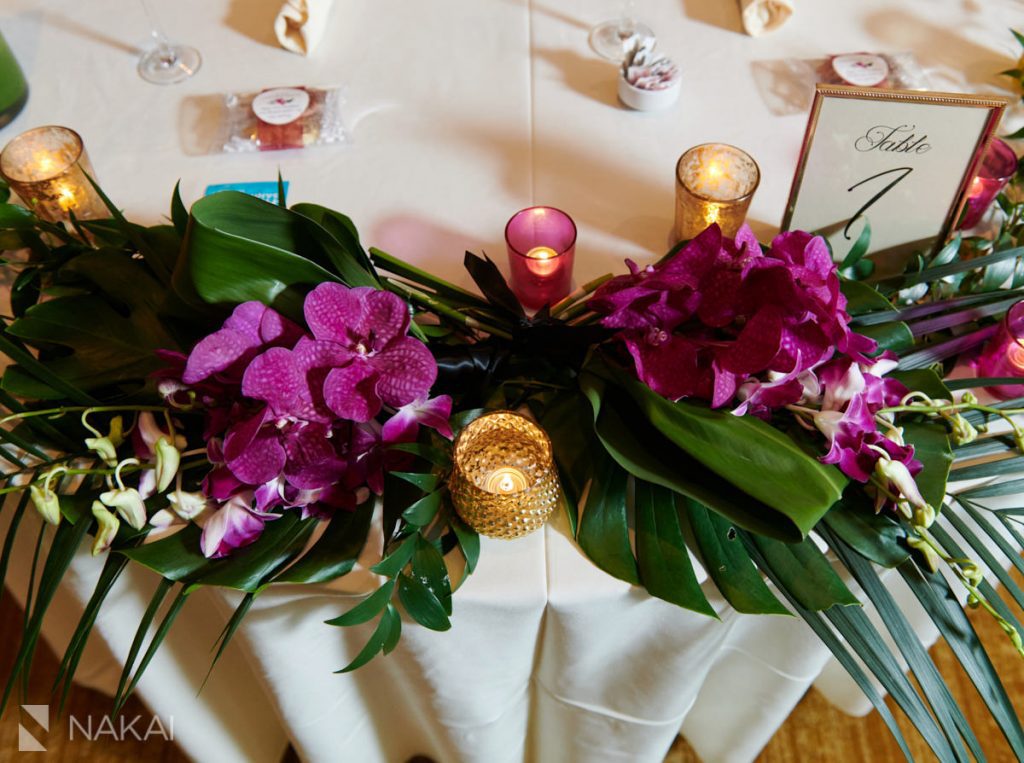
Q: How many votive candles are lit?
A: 6